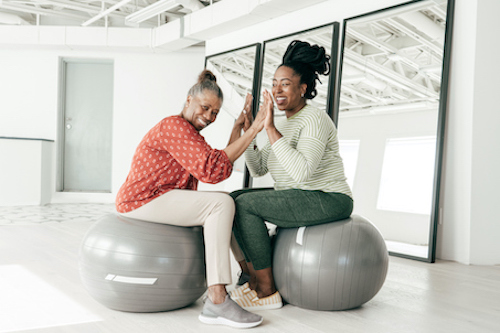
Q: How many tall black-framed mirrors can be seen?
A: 3